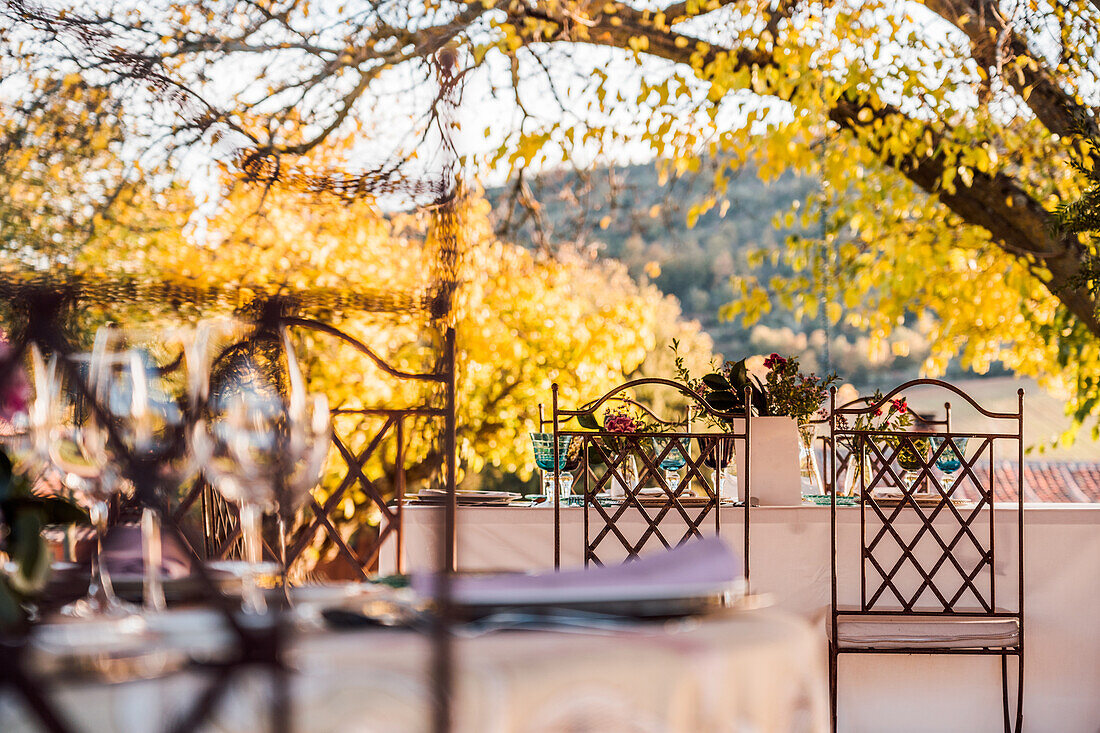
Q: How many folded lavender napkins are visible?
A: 2